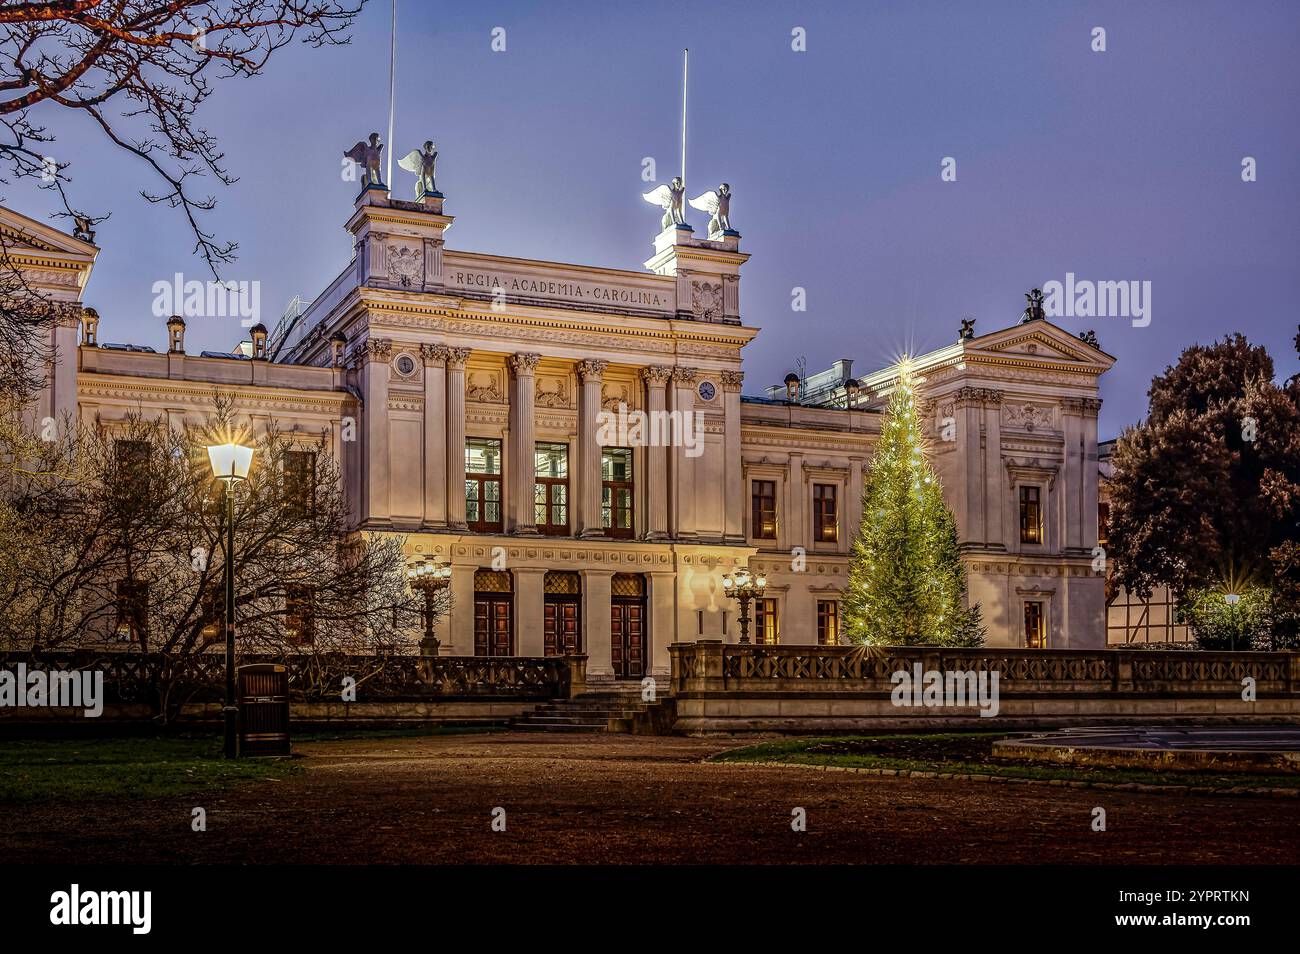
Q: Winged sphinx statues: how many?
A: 4